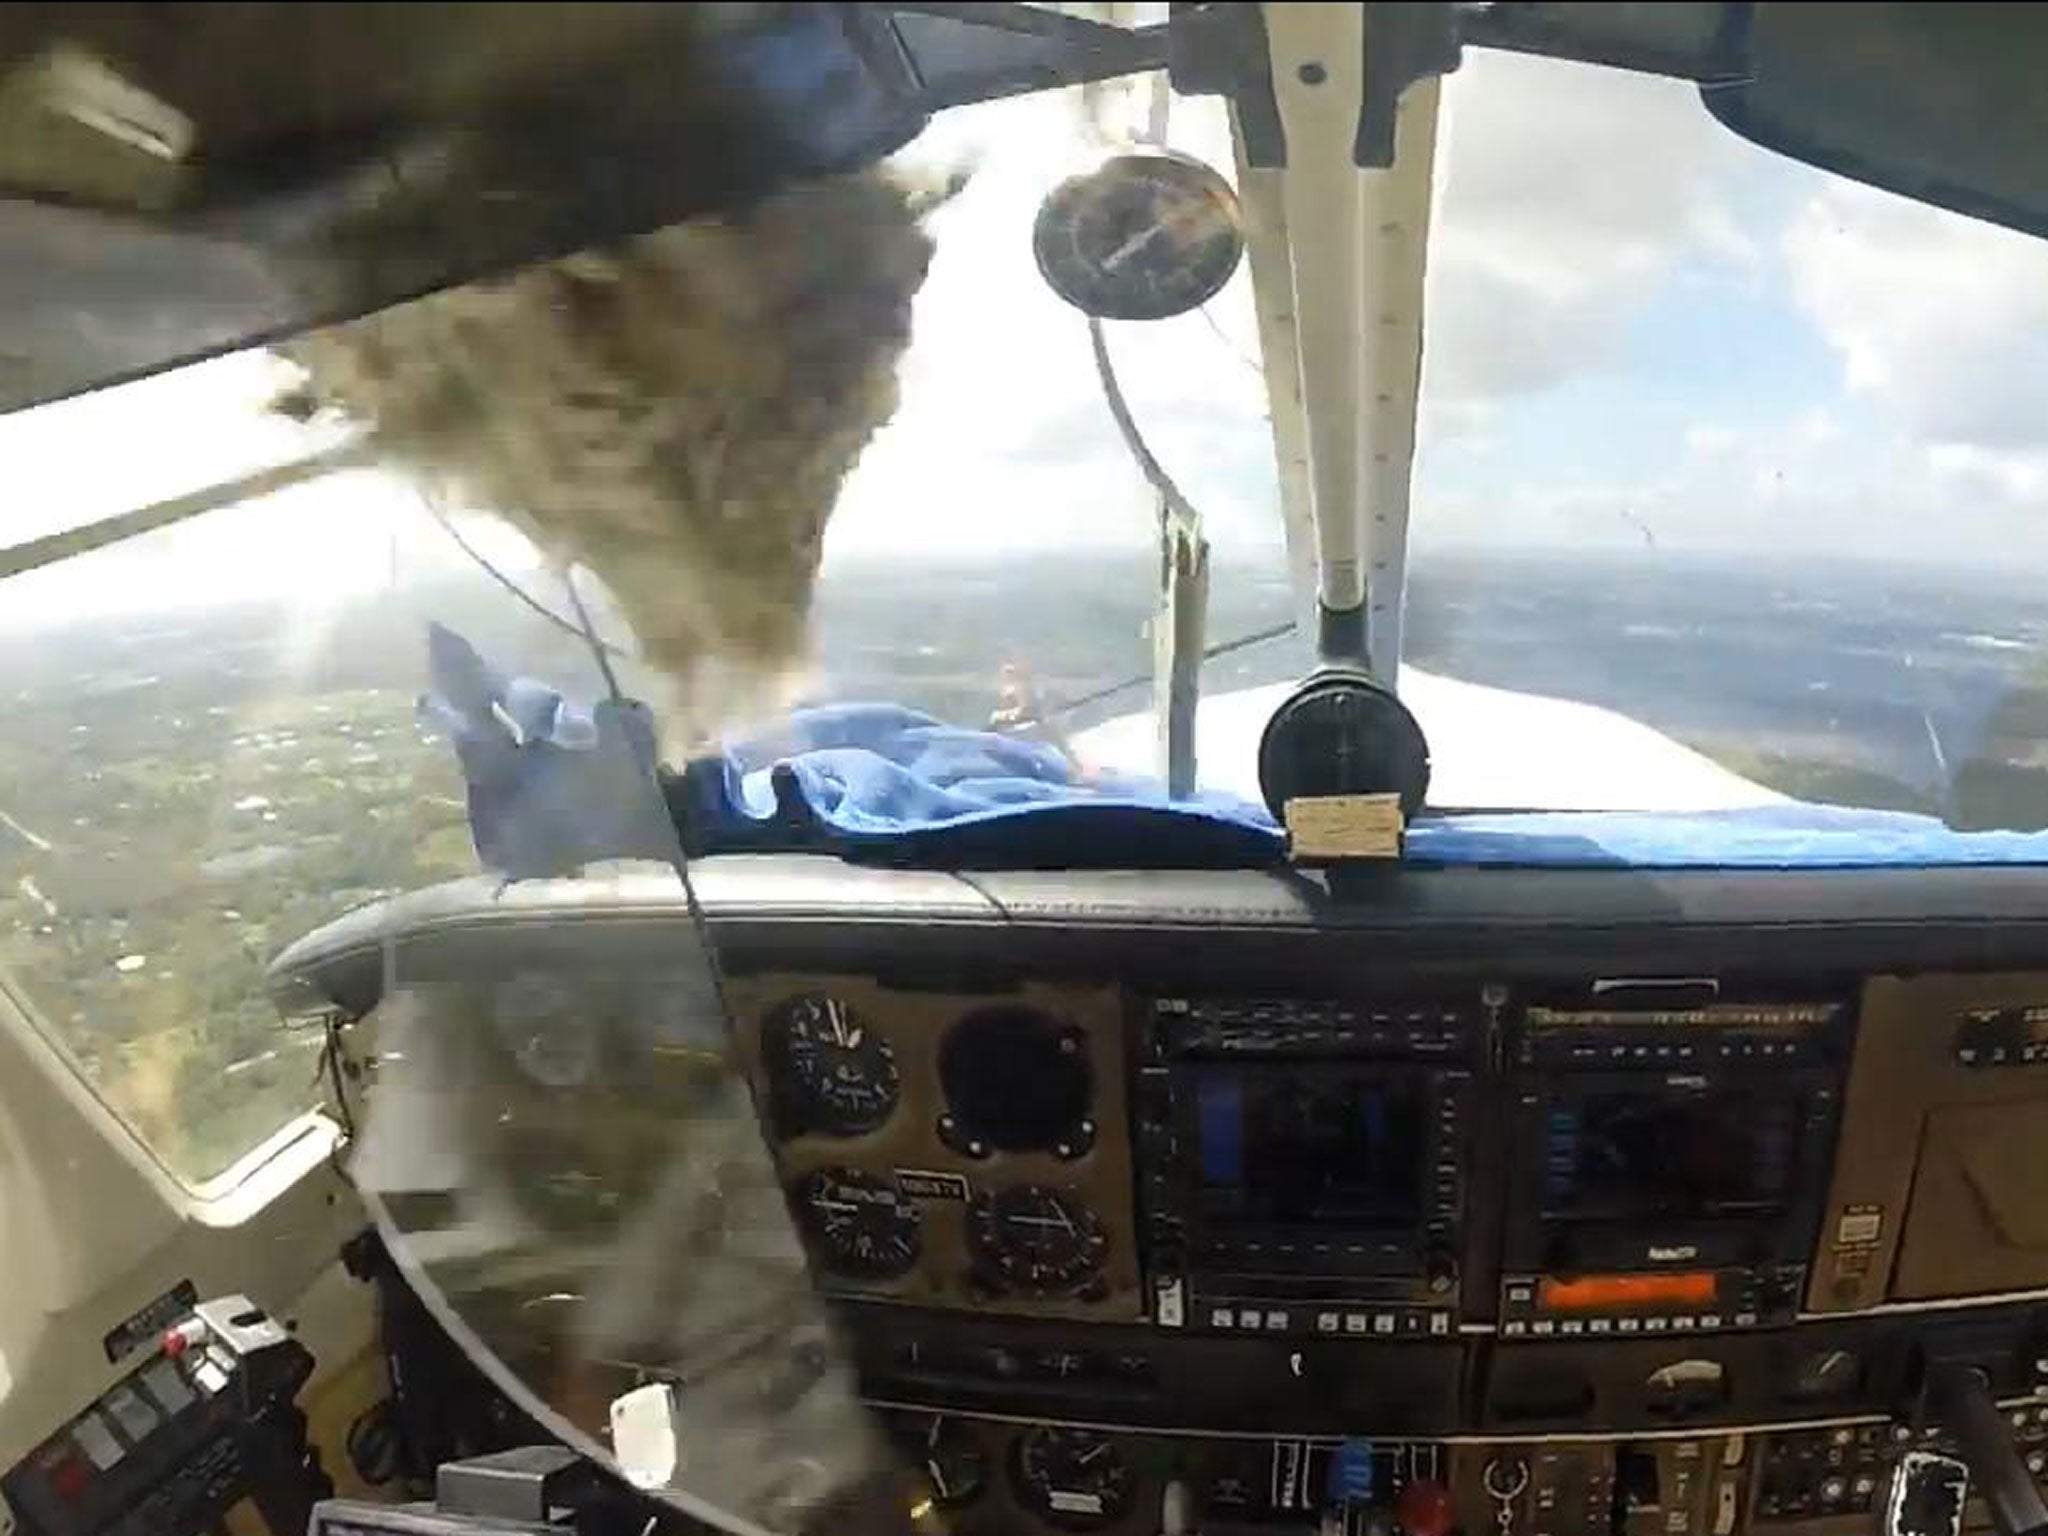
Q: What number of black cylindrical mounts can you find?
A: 1